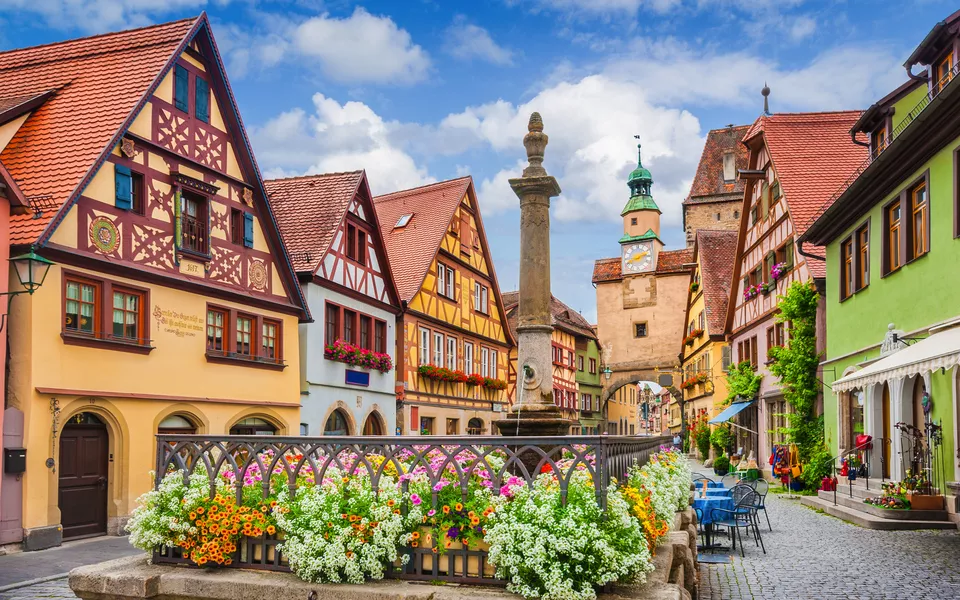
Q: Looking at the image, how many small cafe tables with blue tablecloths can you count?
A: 3